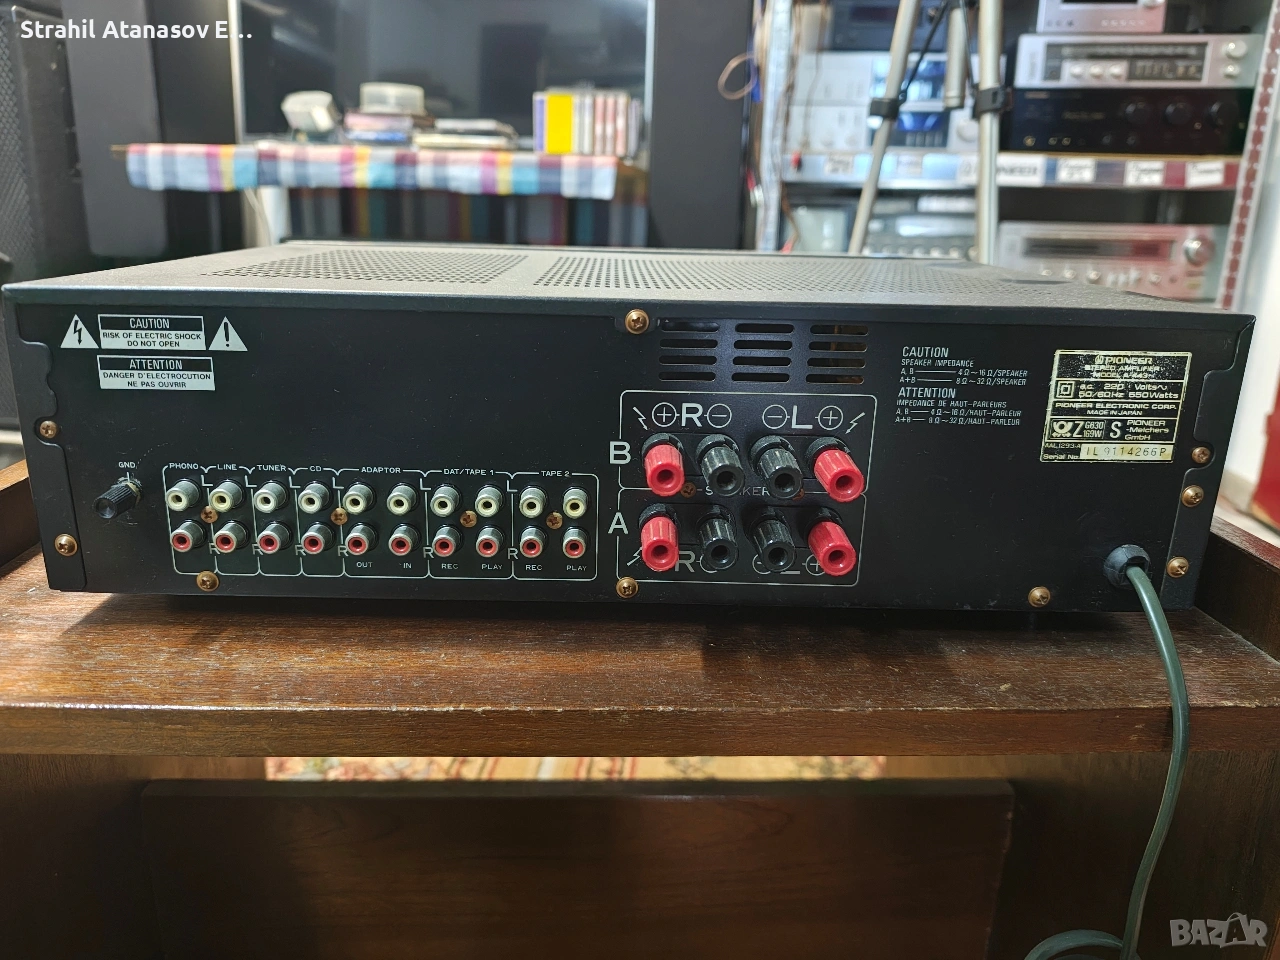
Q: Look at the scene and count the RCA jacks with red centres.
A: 10